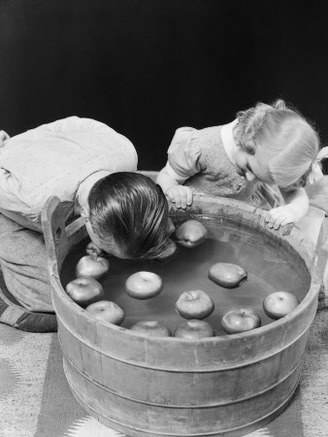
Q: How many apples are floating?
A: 12